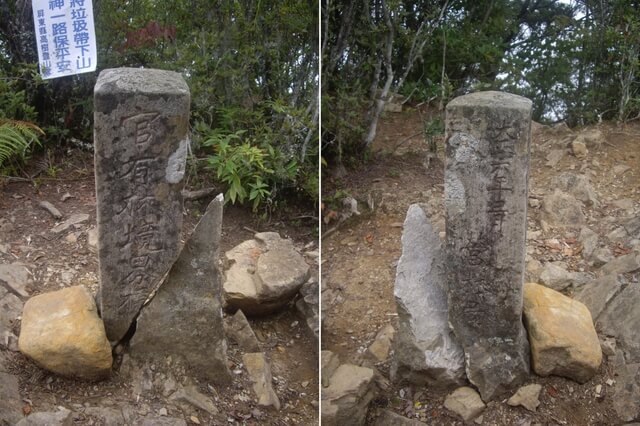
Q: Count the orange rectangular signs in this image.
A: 0